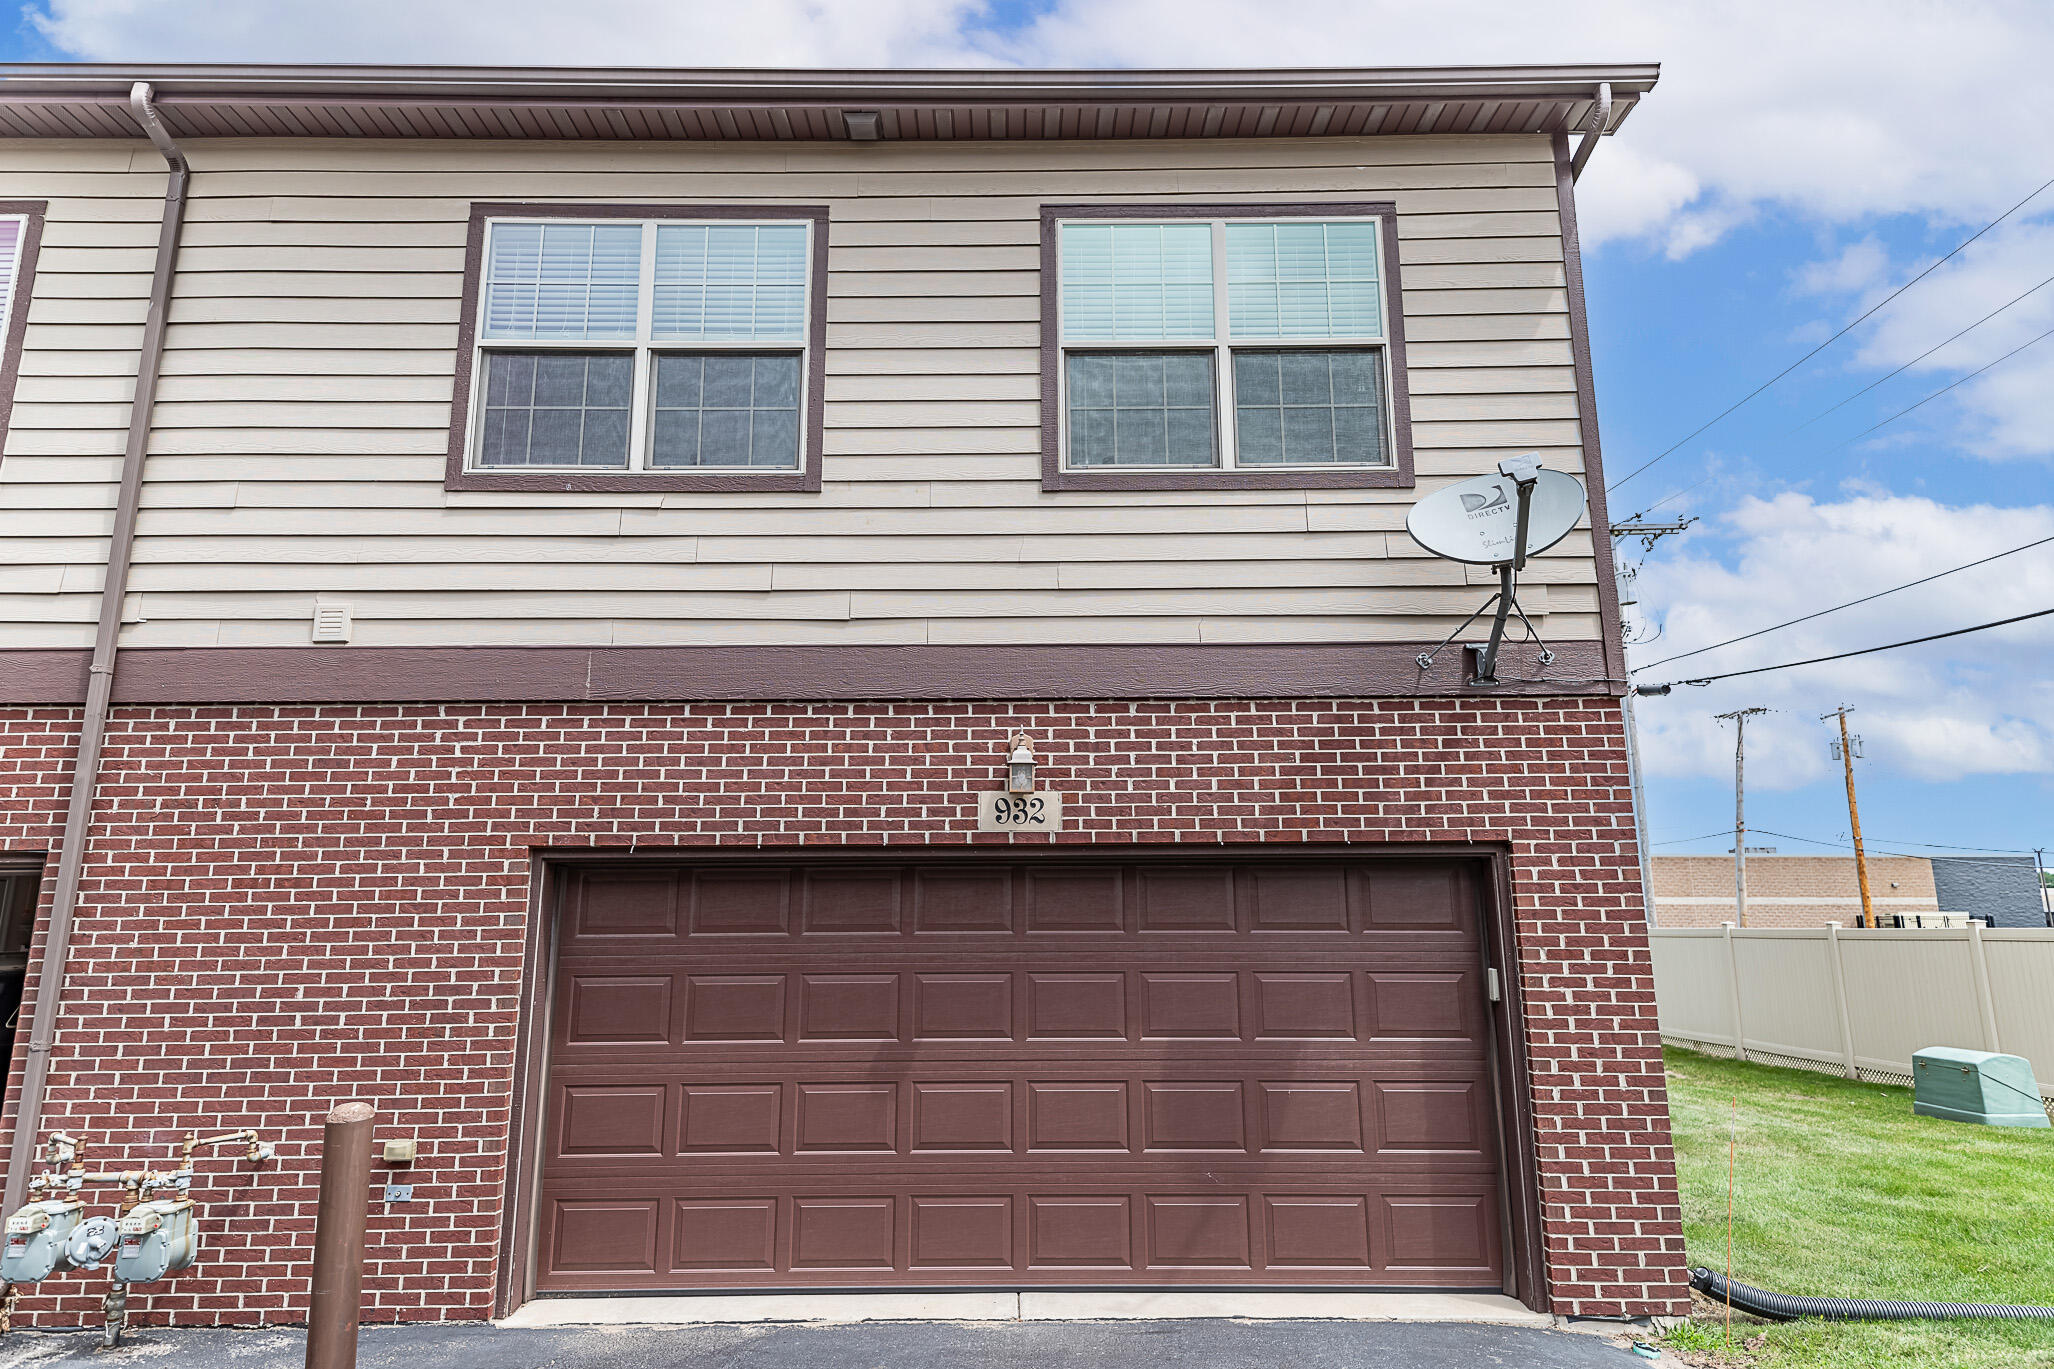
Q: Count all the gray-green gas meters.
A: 2